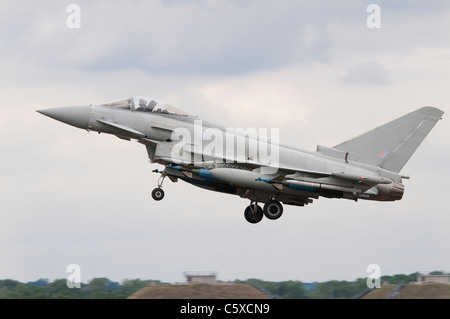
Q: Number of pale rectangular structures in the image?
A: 2